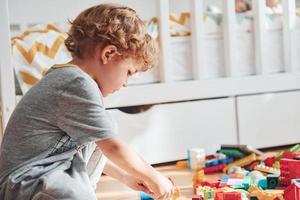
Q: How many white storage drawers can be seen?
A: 2